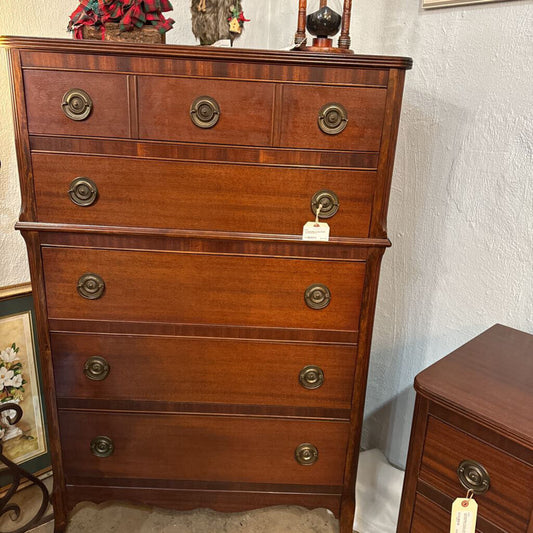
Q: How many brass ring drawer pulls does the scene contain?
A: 12